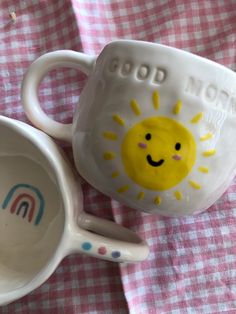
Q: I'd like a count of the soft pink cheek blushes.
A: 2